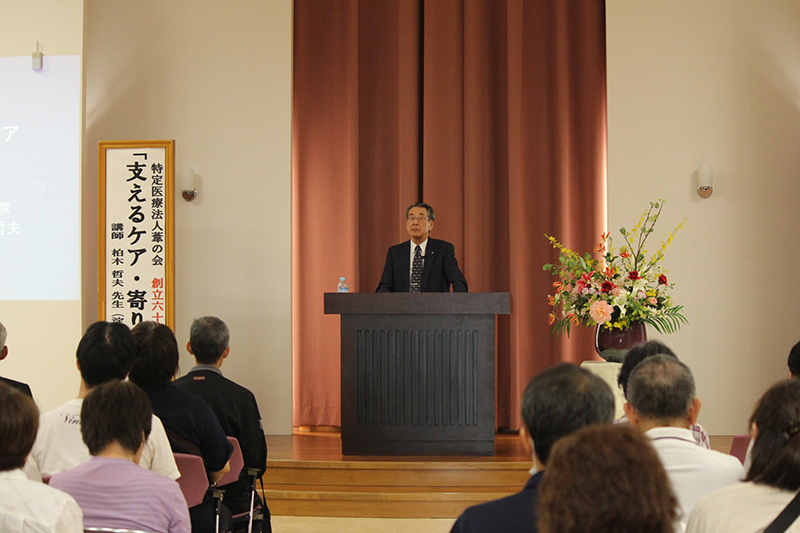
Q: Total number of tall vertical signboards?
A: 1